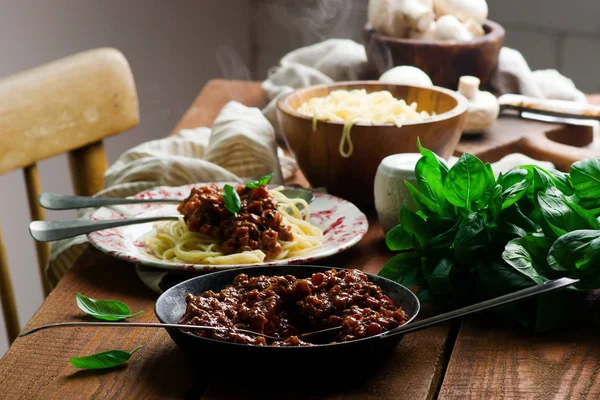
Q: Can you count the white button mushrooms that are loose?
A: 2